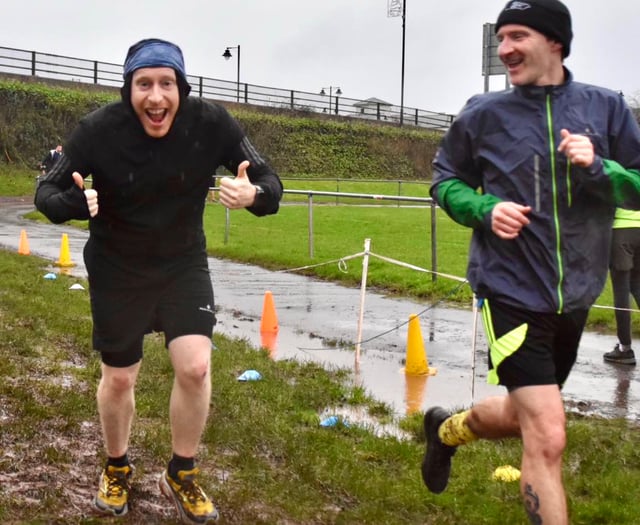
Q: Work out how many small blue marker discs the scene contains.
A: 3